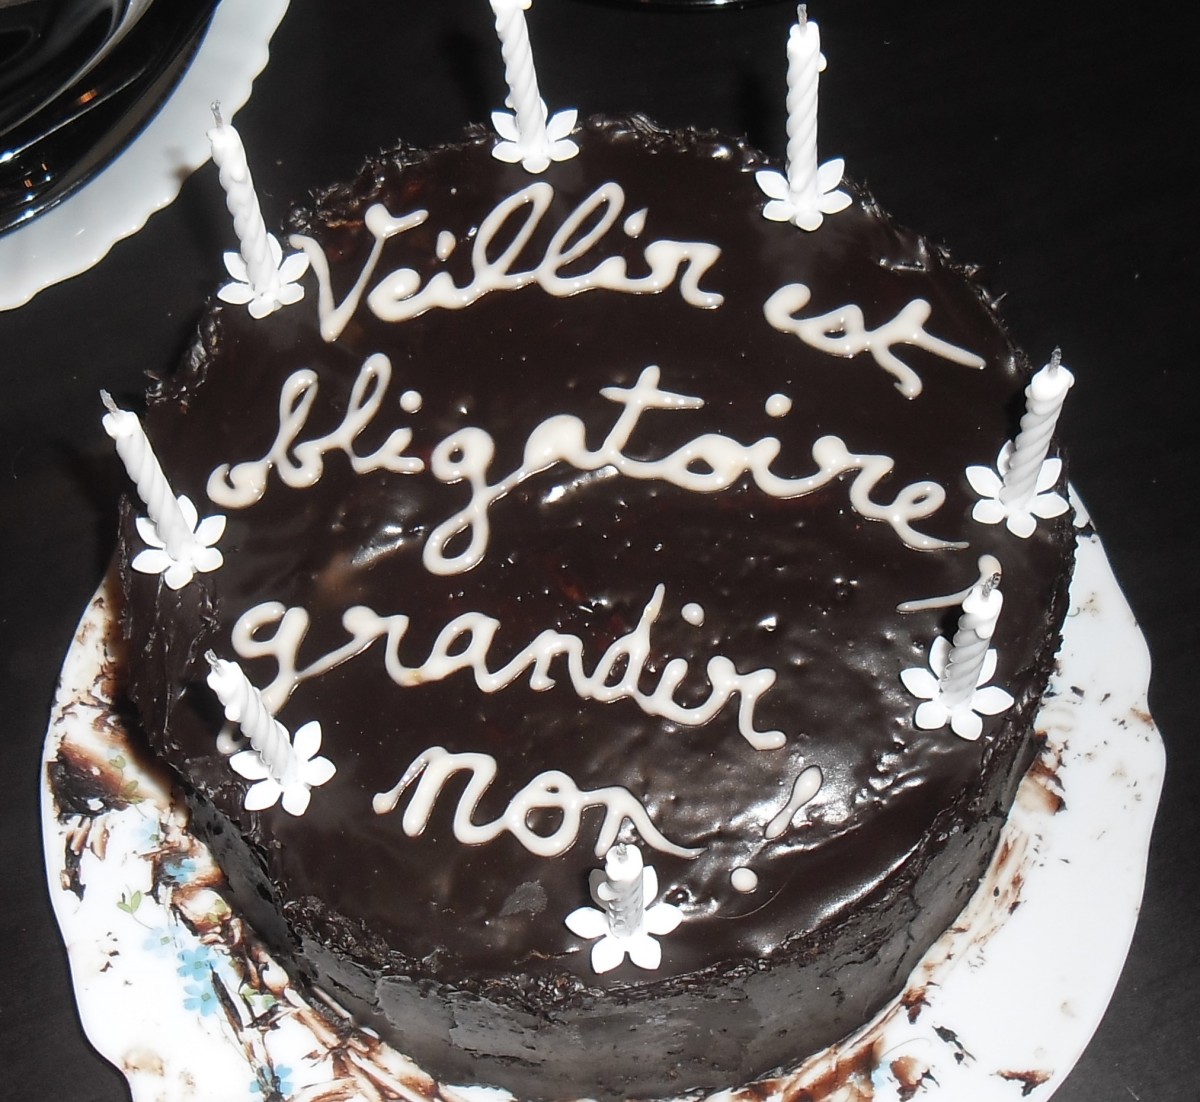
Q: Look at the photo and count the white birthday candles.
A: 8